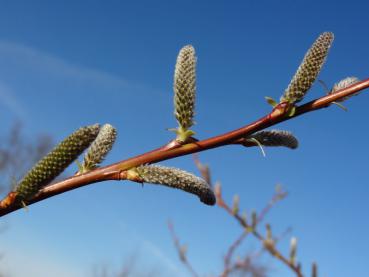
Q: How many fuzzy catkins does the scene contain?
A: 7